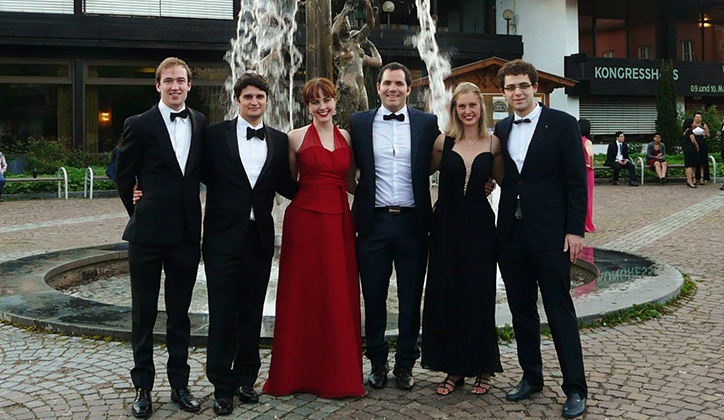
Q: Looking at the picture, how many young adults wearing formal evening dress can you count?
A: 6